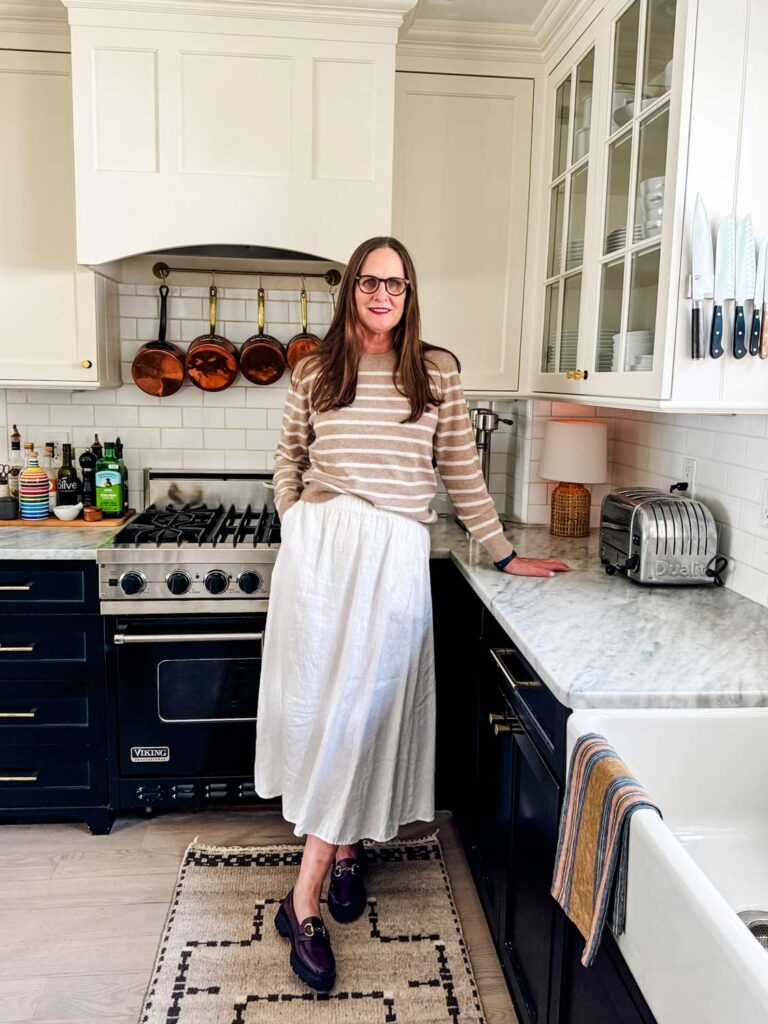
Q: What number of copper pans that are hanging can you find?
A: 4